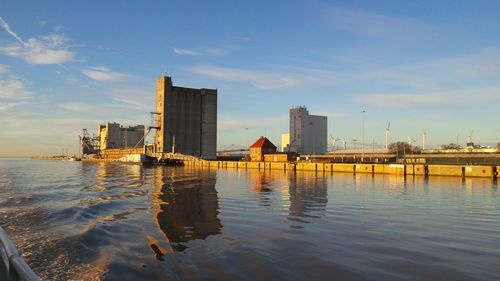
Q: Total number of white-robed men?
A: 0